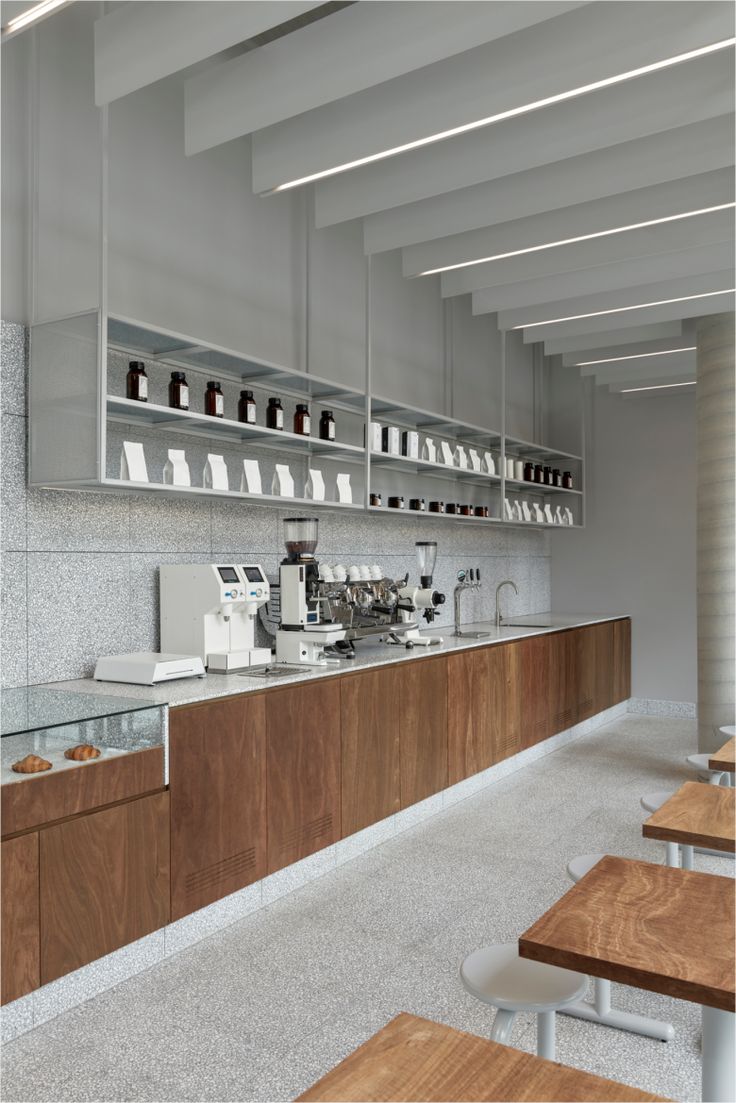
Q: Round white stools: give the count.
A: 5